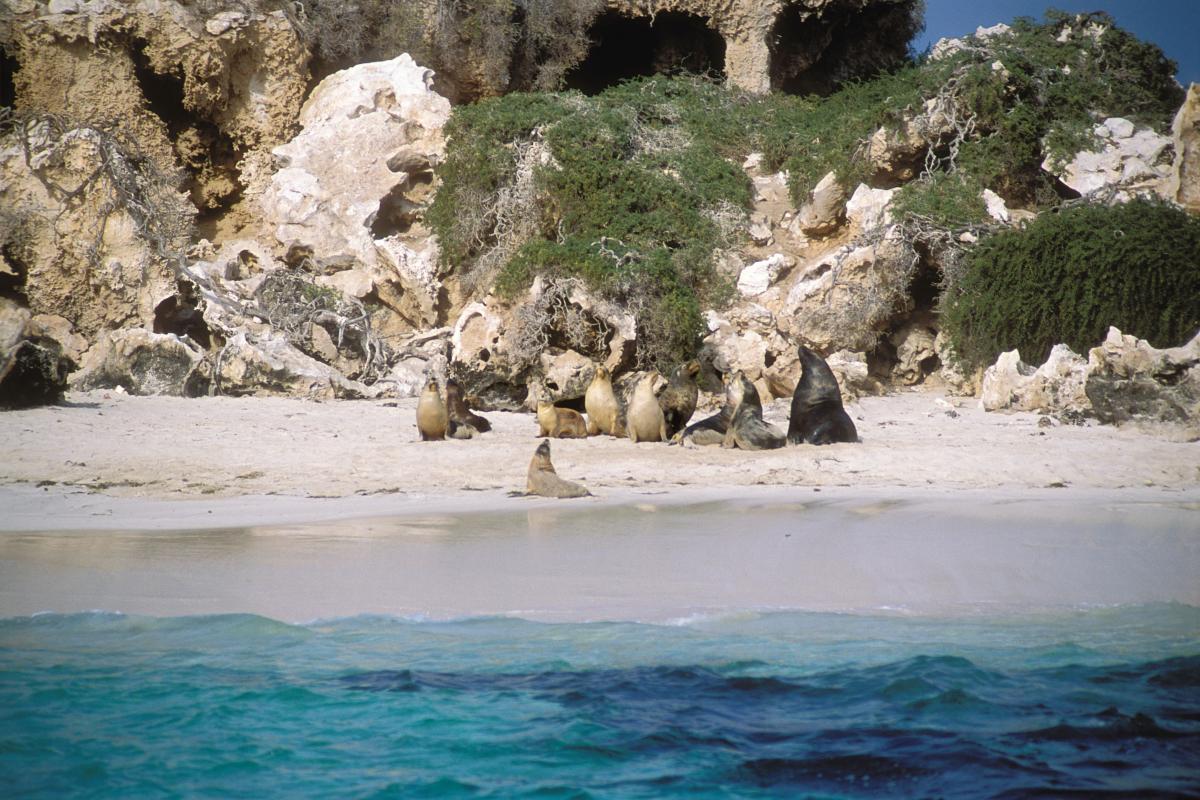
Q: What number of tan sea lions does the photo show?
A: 5